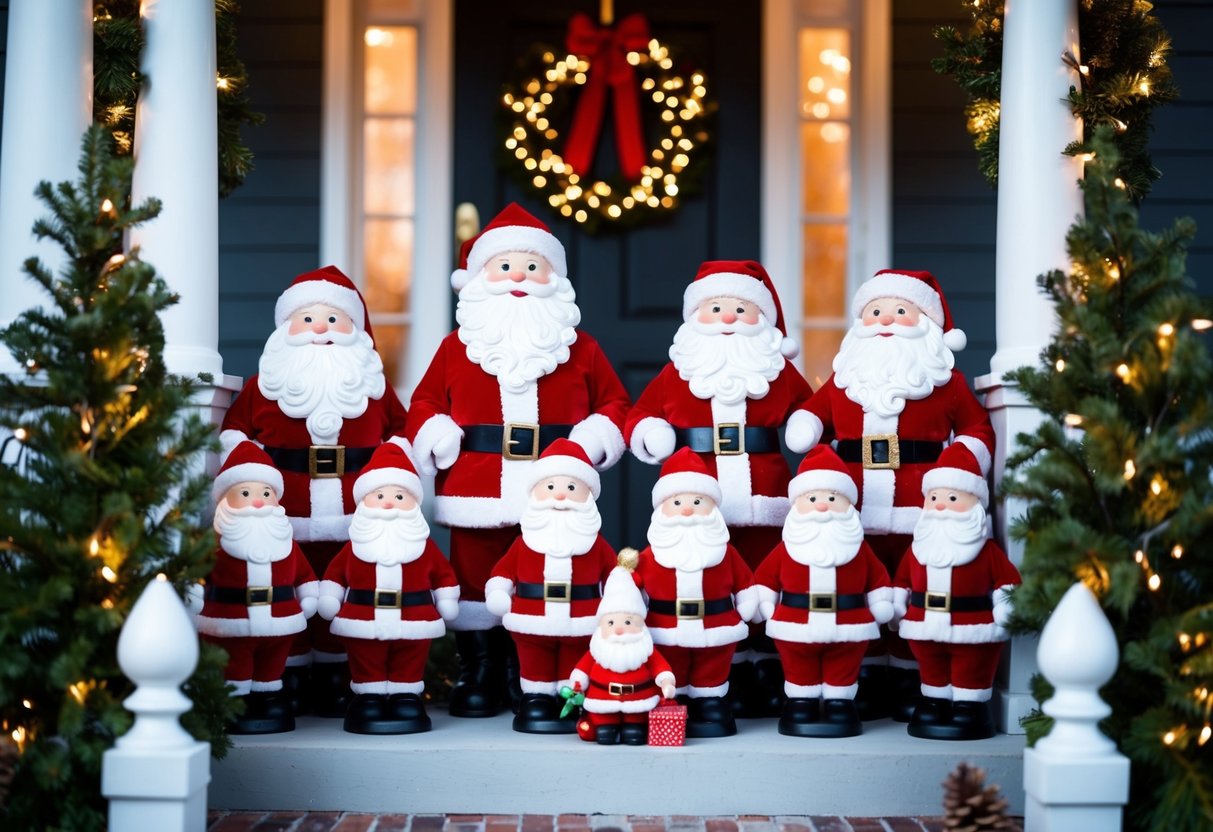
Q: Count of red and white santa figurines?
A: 11